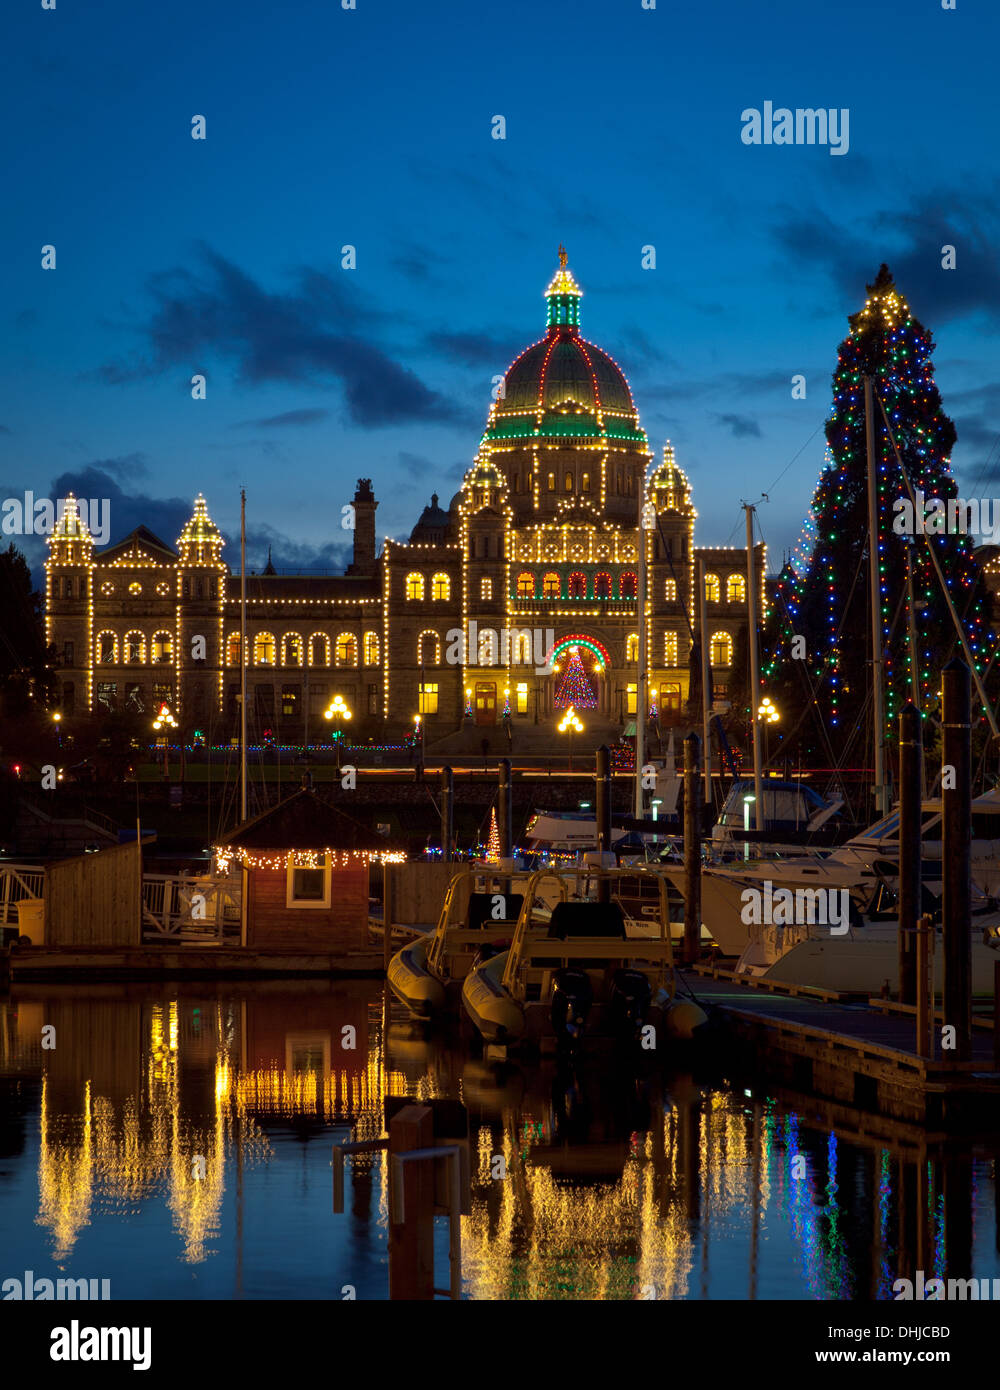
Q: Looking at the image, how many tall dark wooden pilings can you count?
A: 6